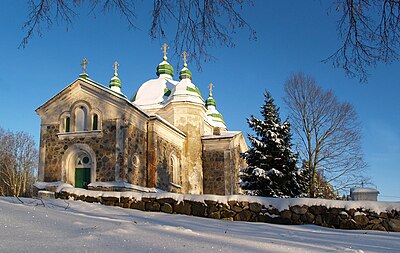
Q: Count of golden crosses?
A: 5